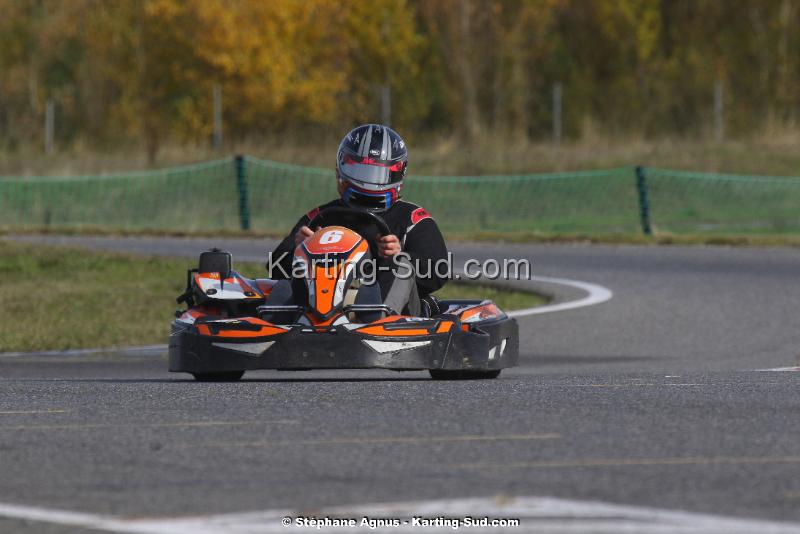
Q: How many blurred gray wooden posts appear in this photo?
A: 5